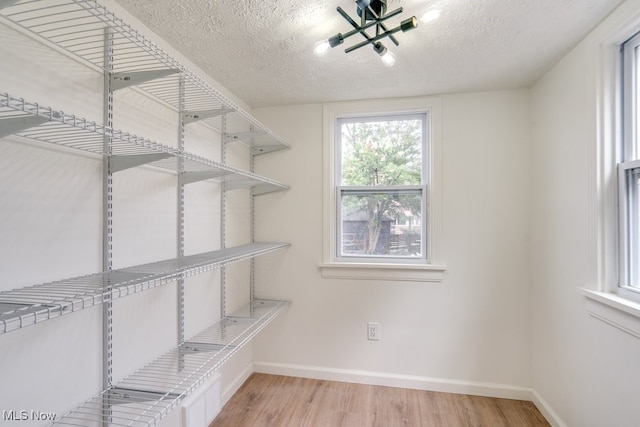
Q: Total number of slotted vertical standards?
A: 4